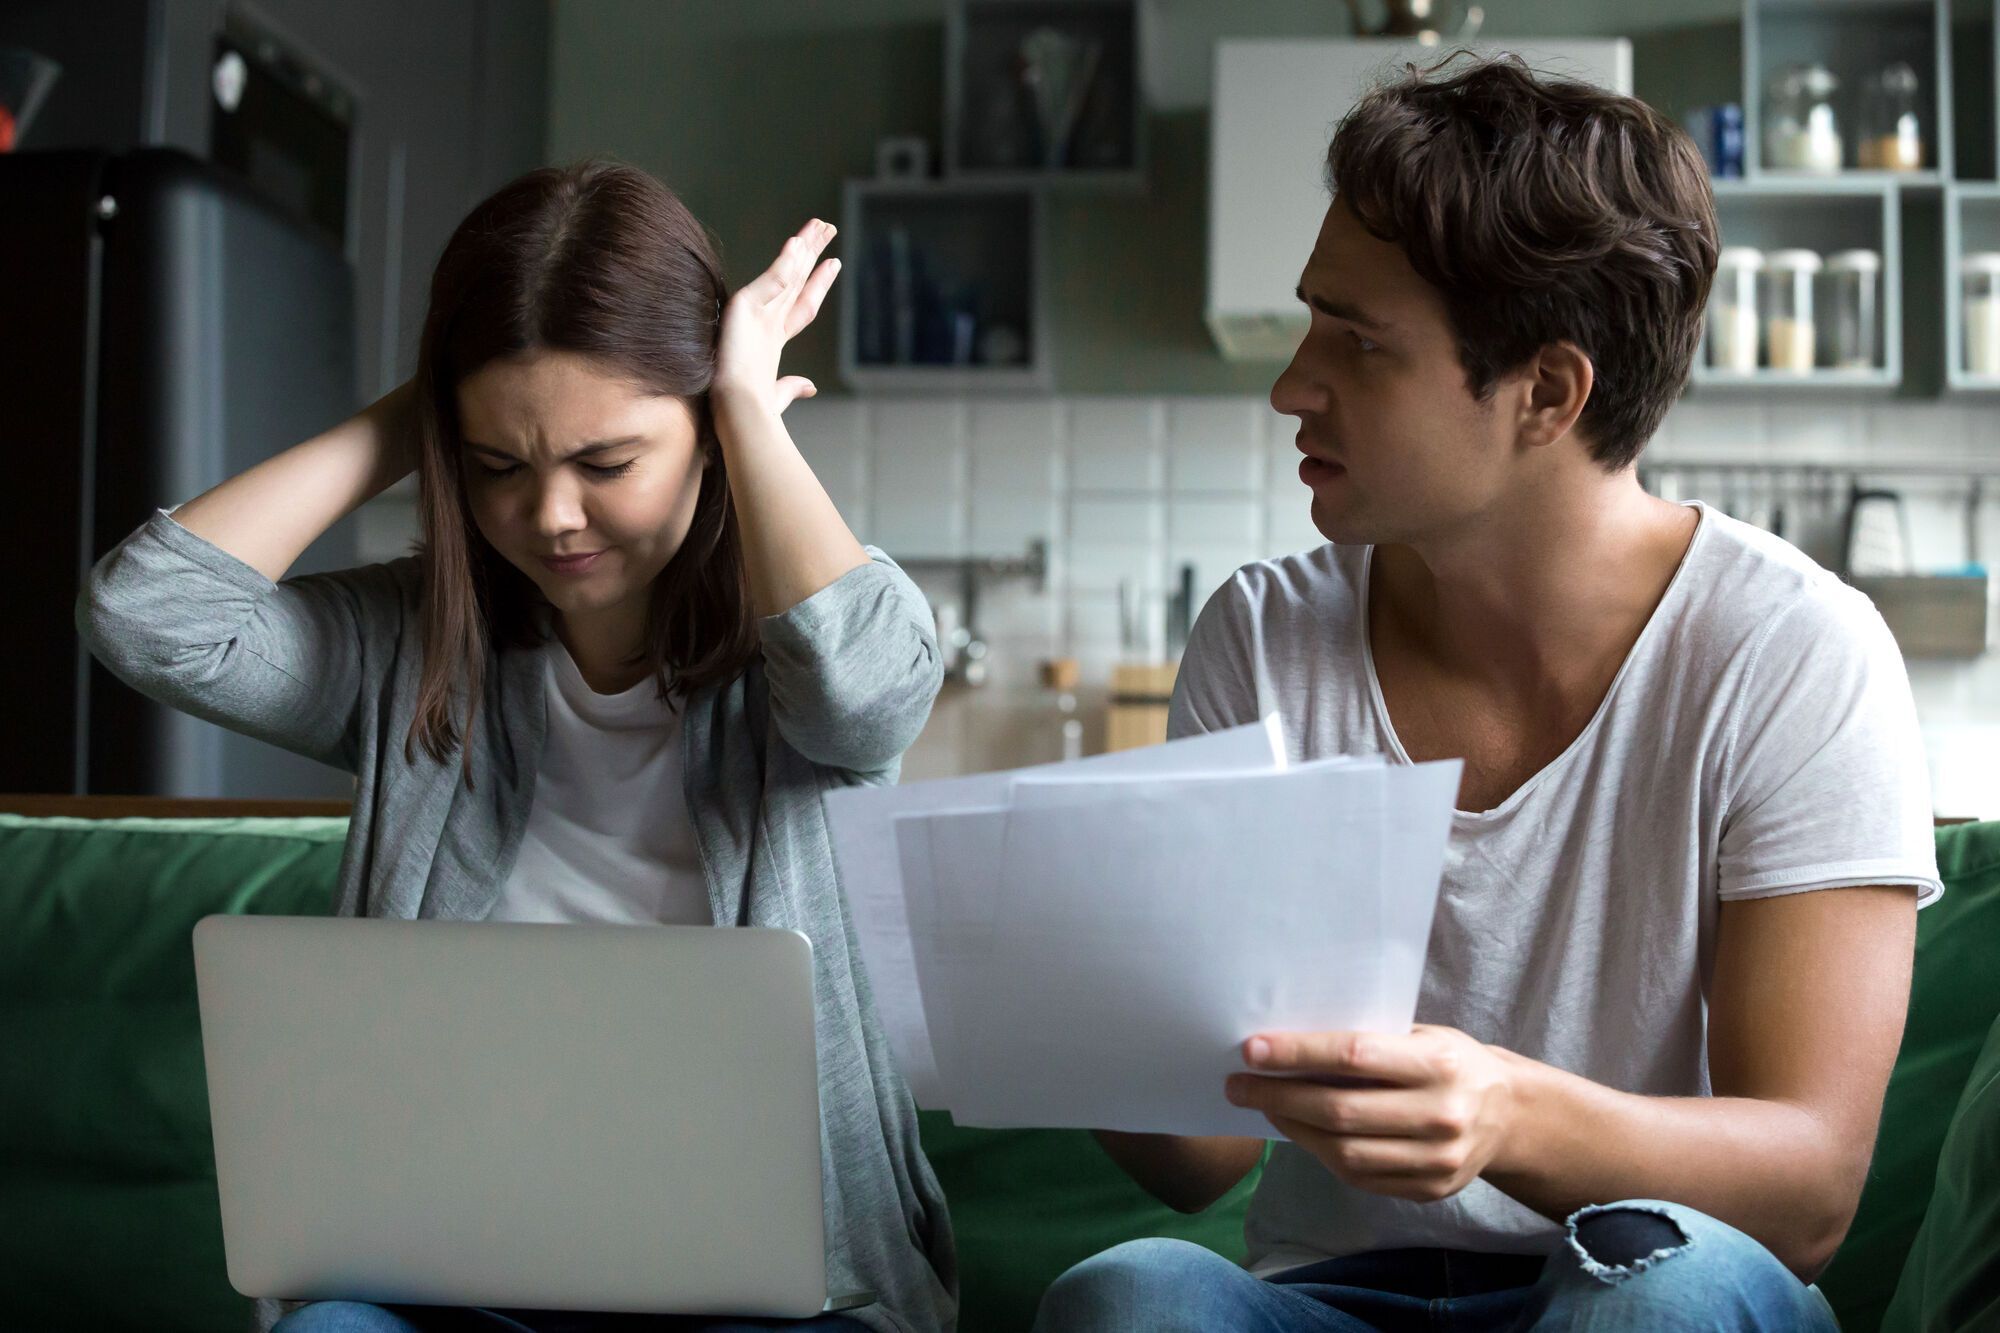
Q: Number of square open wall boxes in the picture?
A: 5